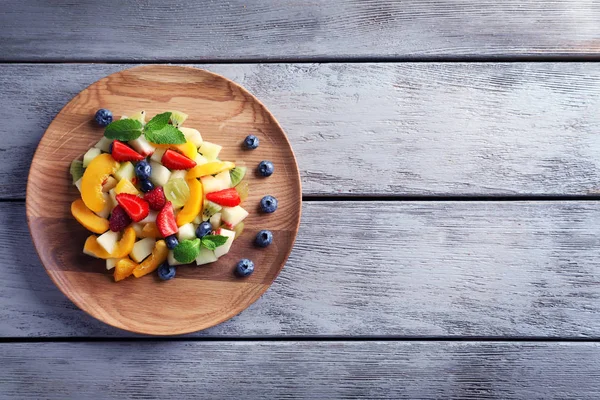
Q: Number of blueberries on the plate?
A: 11